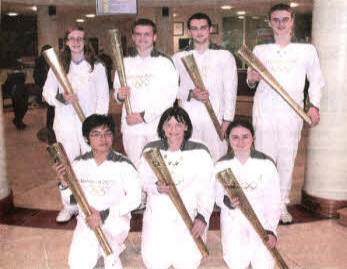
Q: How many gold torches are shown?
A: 7